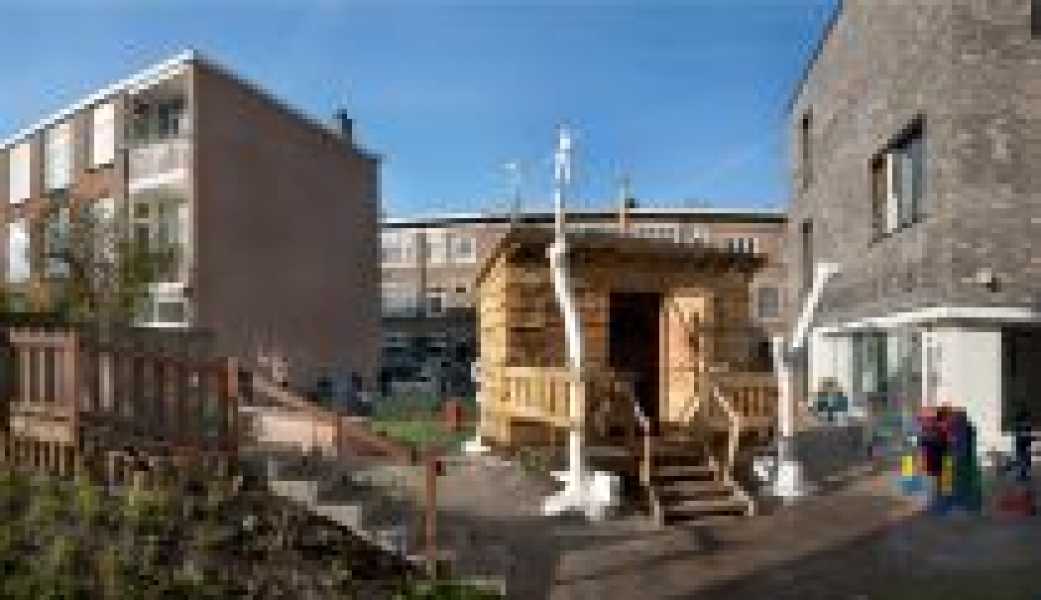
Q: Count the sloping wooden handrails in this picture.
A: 2